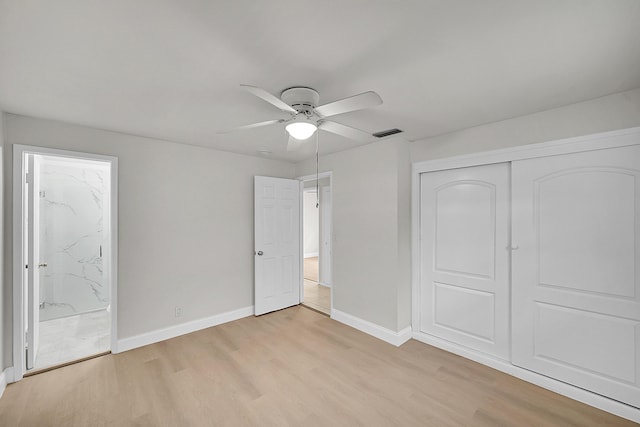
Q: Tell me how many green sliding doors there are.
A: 0